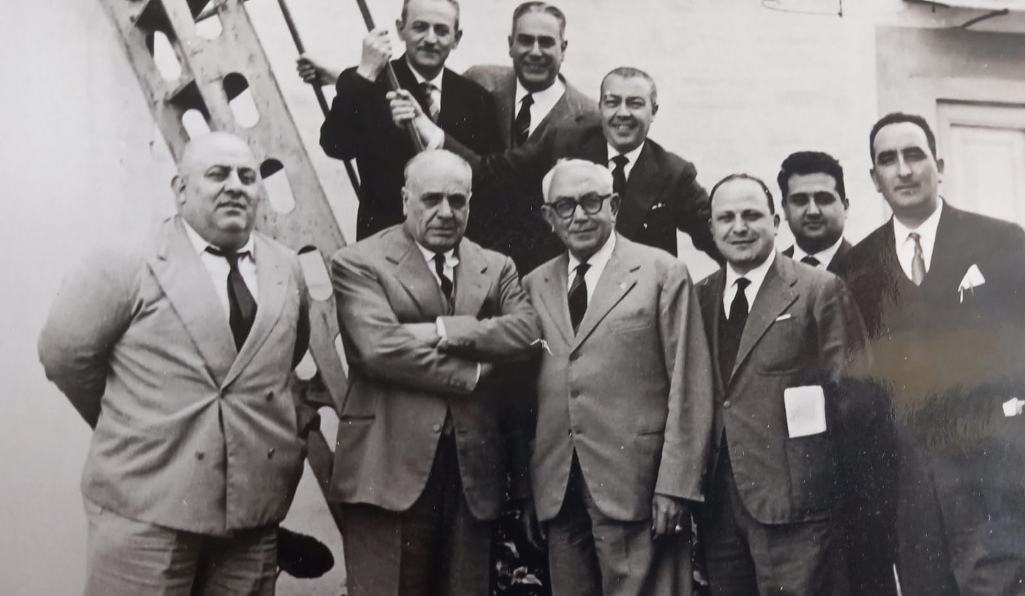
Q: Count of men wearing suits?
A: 9